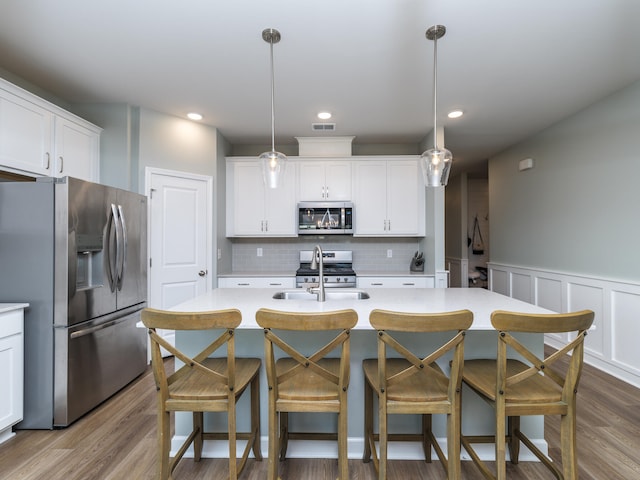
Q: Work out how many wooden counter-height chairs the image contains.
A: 4